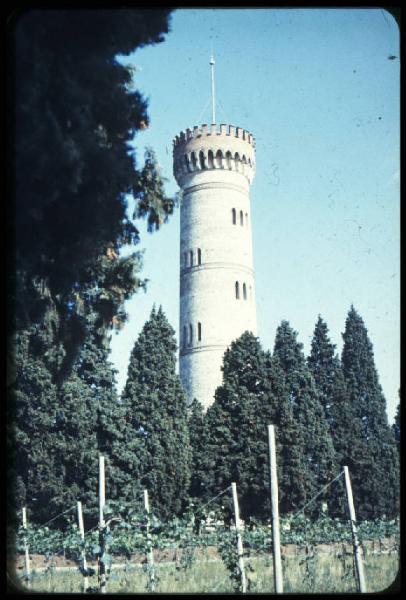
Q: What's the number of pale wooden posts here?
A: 7